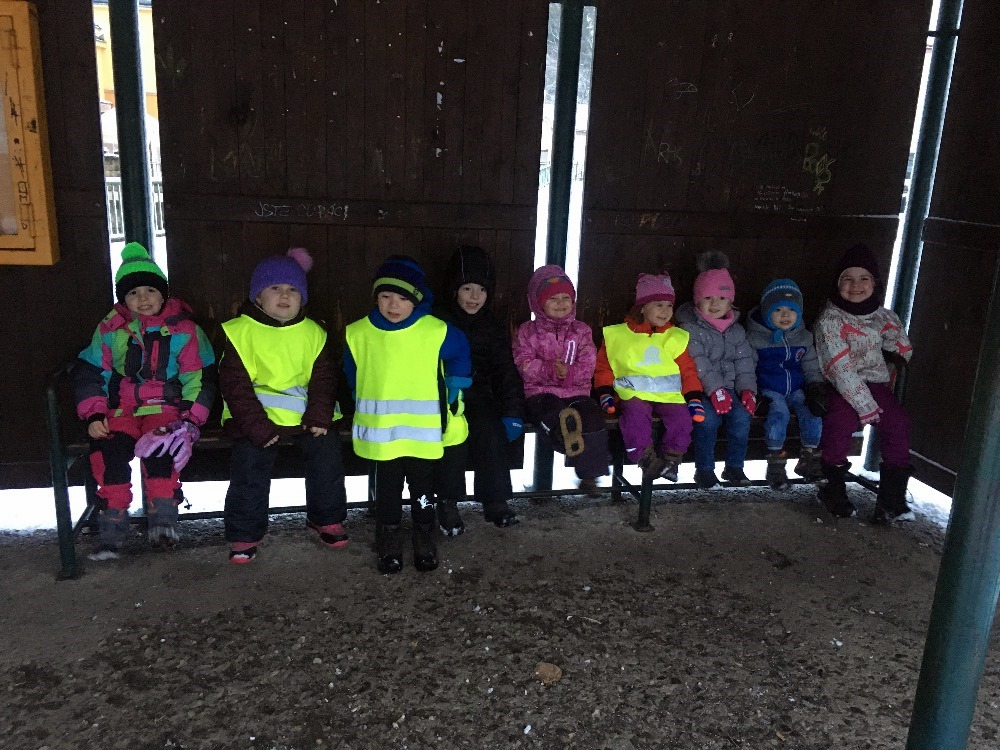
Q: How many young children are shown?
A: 9